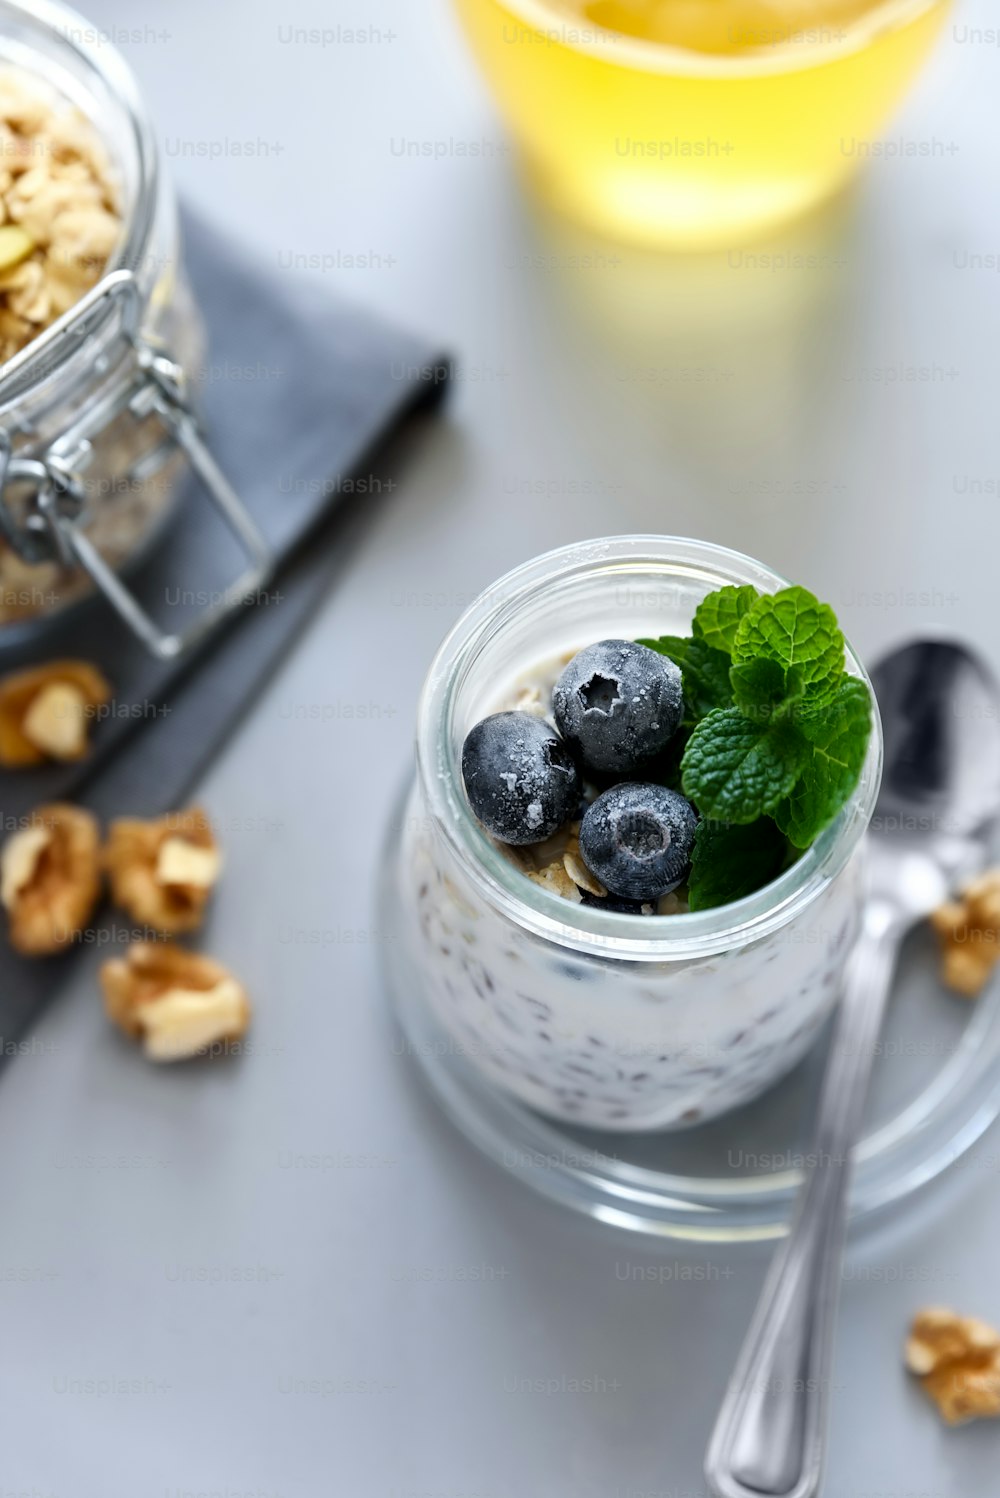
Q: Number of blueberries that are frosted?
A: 3